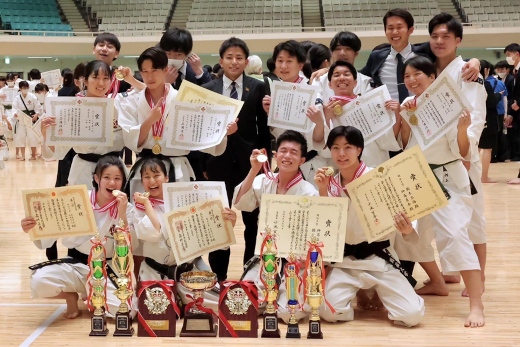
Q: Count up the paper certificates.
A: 11